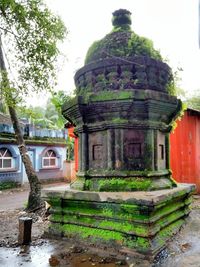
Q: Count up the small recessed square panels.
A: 3